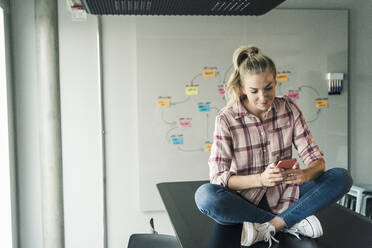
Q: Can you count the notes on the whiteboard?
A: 11